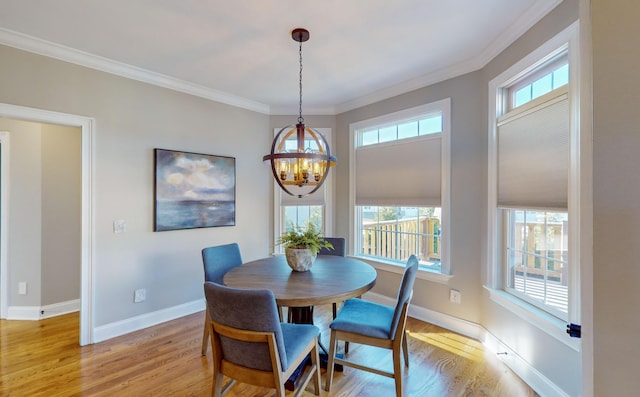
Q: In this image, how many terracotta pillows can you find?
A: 0